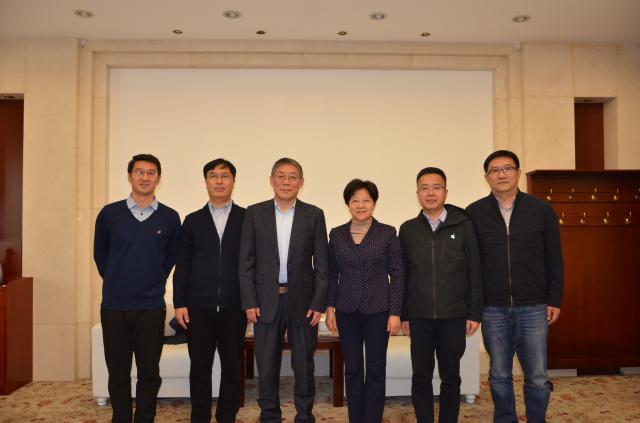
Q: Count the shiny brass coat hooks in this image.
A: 9